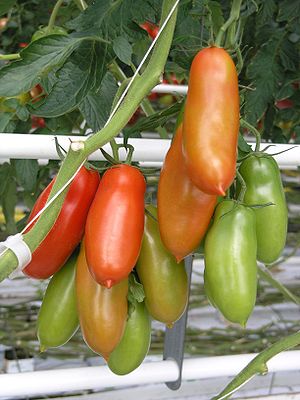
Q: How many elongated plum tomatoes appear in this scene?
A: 10